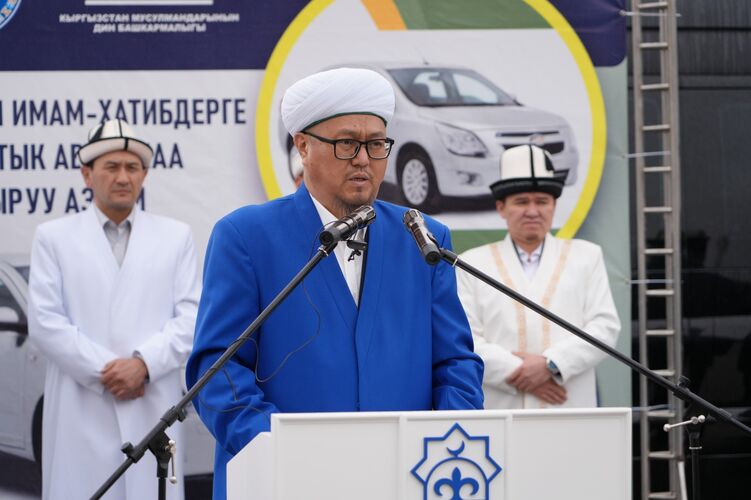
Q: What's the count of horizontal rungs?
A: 13